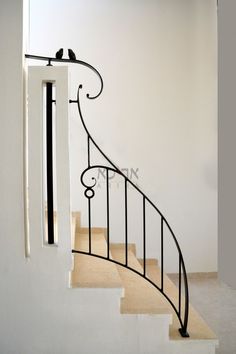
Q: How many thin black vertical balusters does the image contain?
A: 6